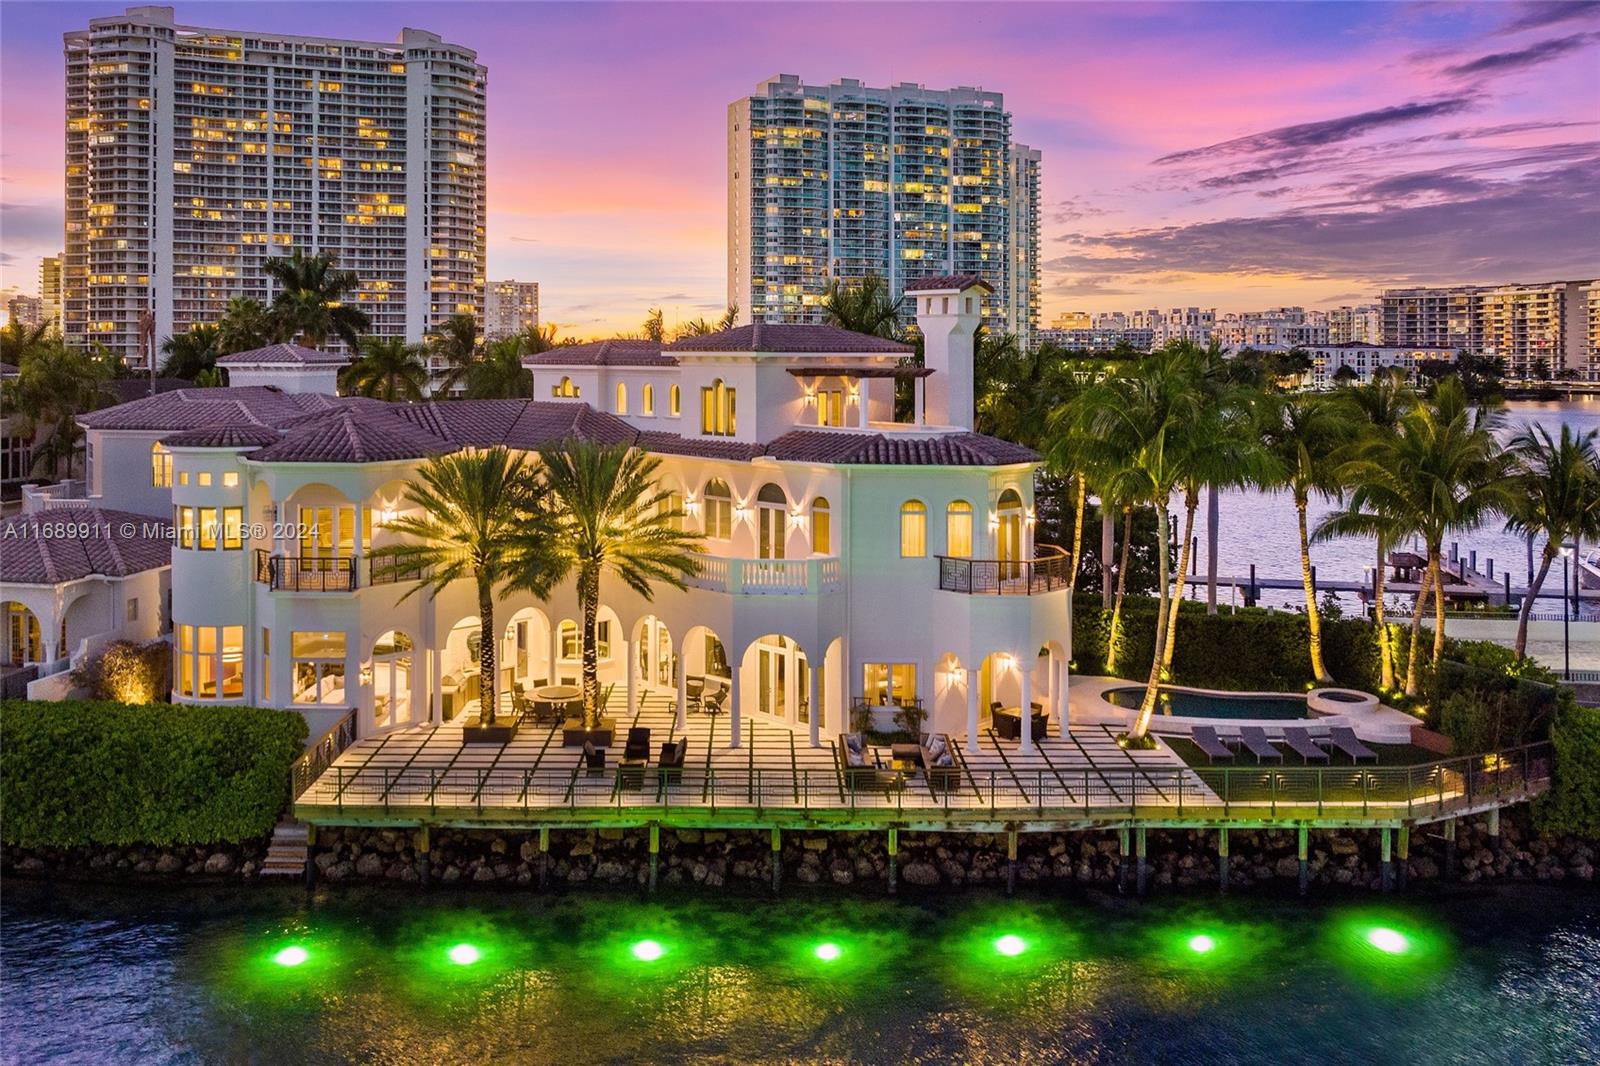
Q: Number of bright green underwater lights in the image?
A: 7